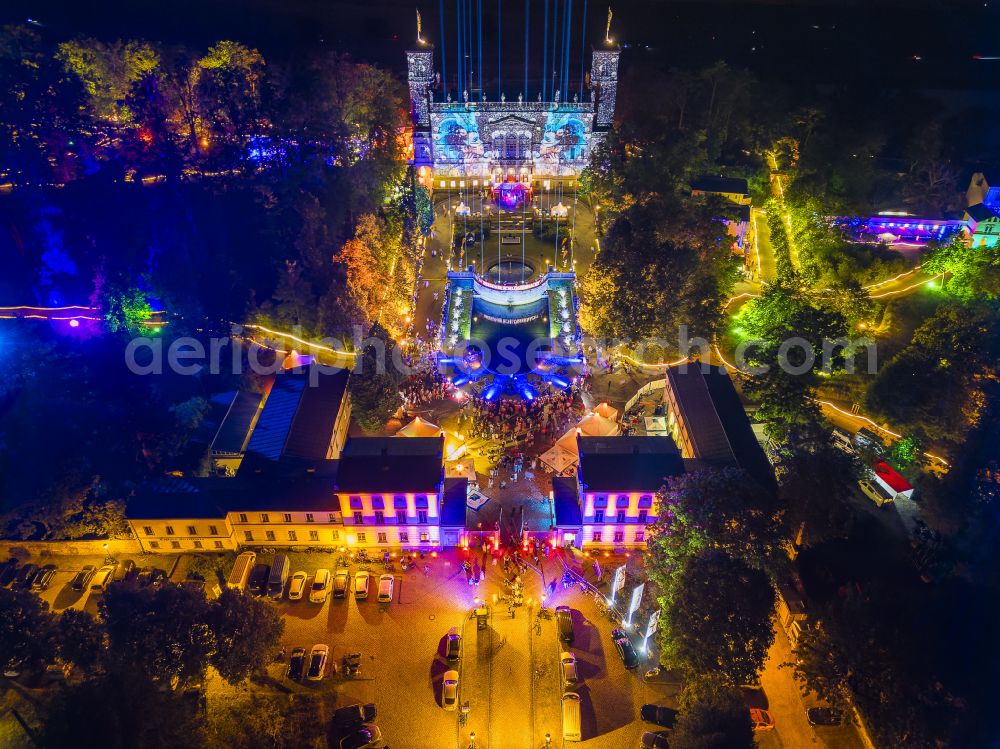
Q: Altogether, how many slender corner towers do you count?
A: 2